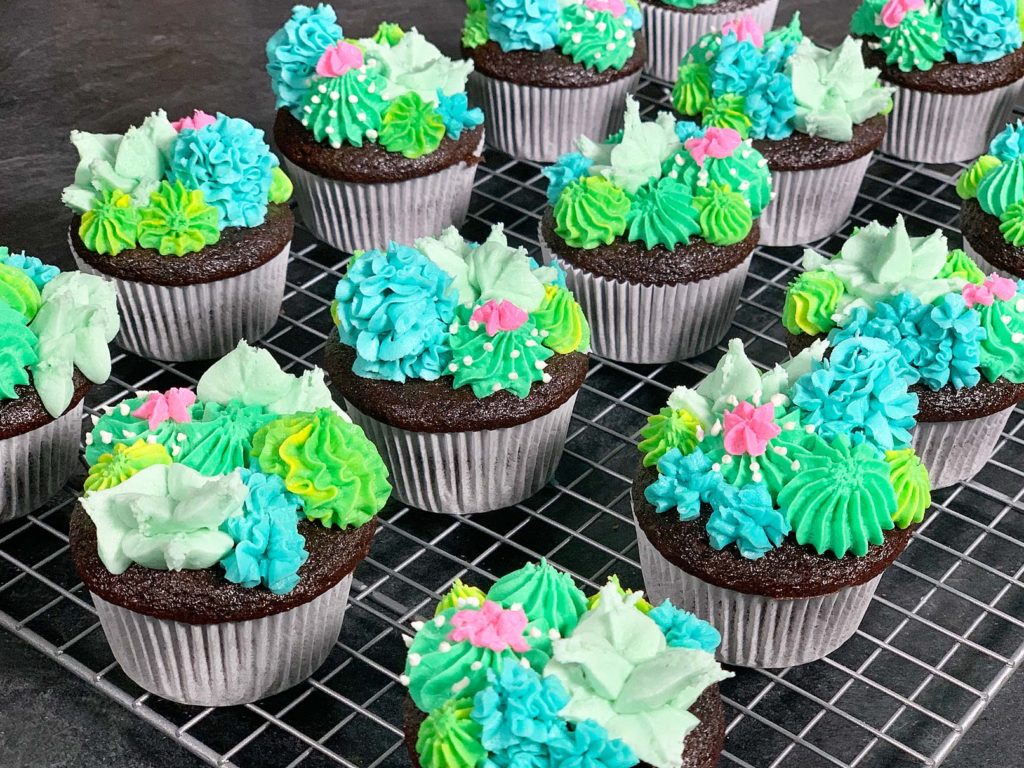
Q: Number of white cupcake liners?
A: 13